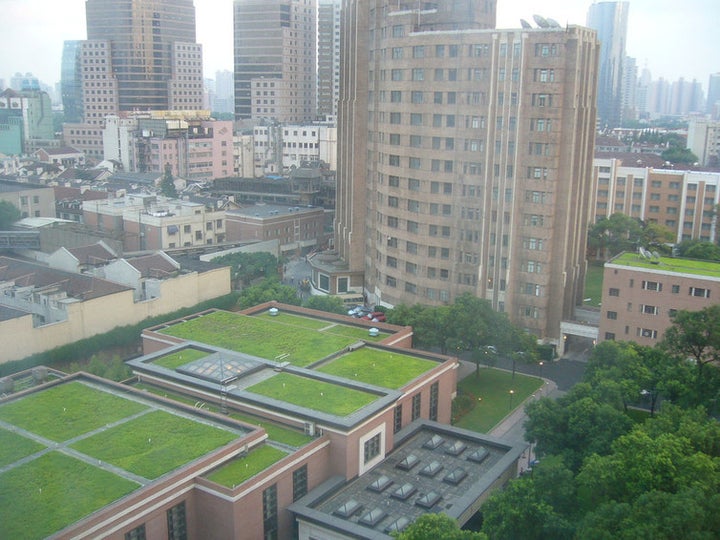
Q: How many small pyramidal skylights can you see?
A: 12